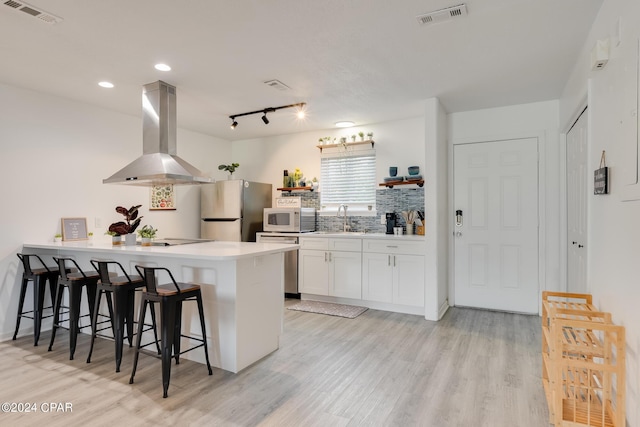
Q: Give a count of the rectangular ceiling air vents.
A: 3